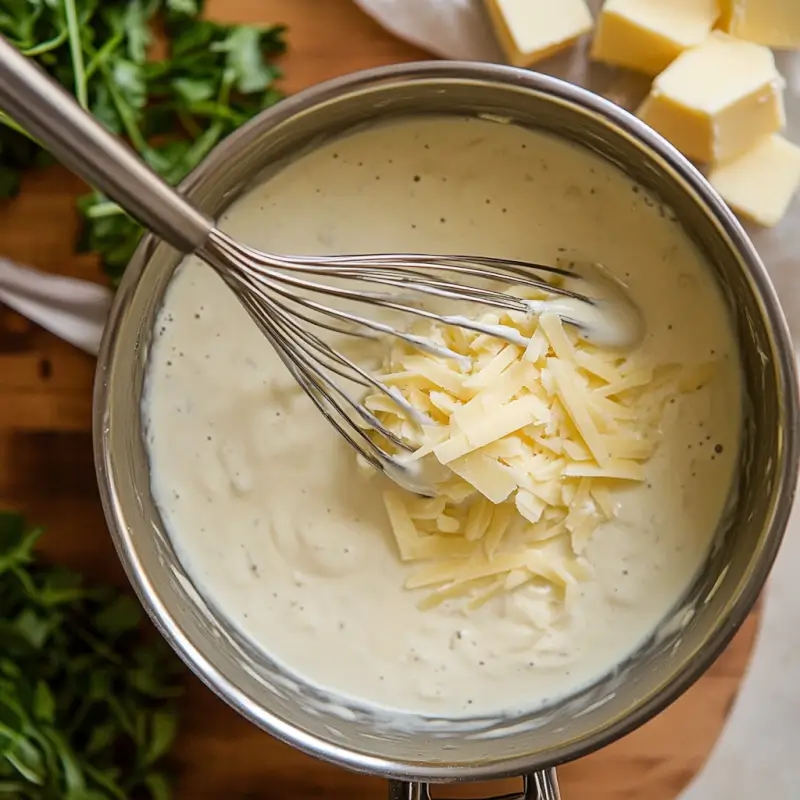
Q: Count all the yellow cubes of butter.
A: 5